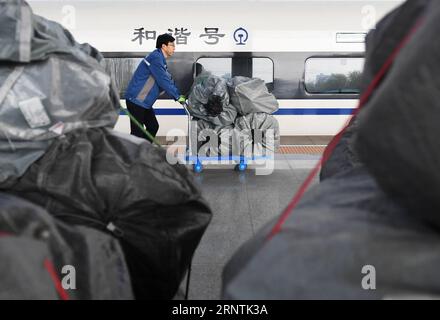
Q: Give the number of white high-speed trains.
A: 1